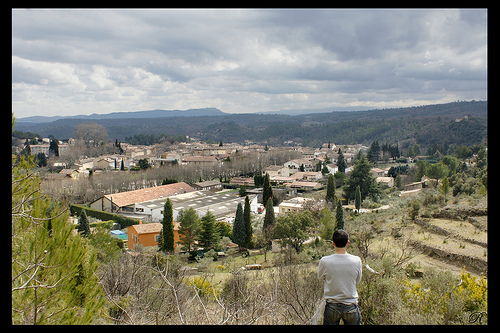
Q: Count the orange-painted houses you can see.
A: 1